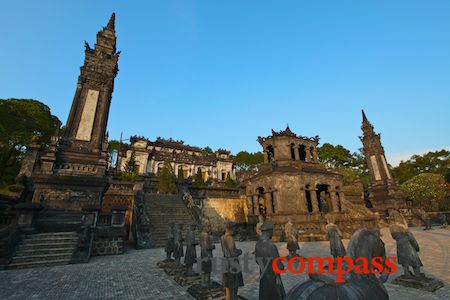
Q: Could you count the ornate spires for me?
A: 2